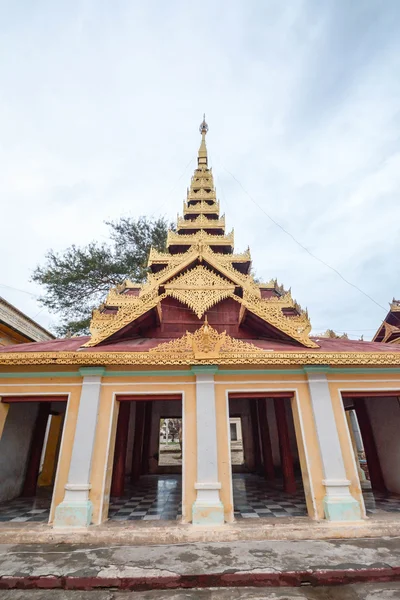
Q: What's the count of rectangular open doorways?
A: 4